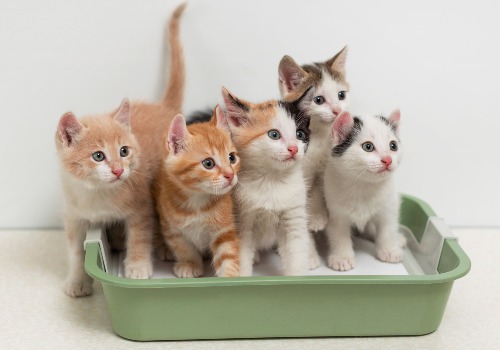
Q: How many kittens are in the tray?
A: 5